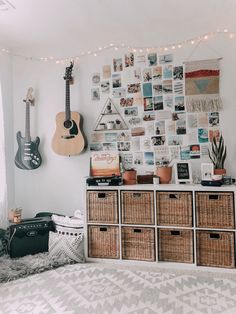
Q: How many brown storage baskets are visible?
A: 8